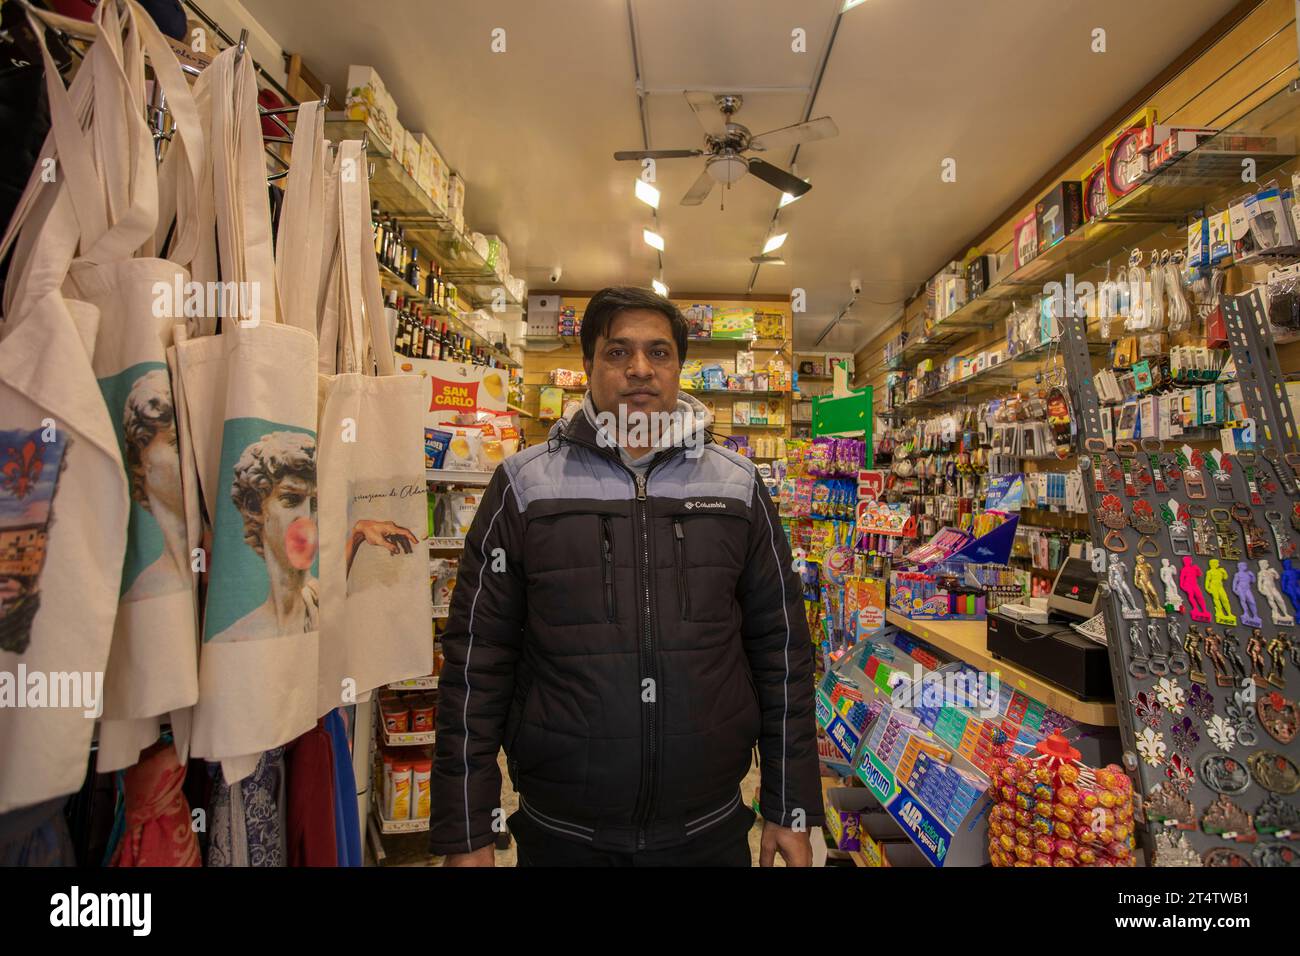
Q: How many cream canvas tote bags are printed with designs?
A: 4